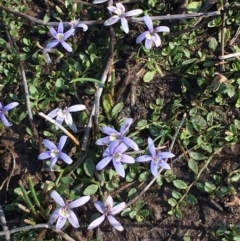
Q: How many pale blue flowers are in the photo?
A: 13